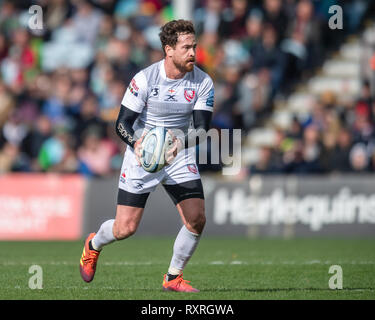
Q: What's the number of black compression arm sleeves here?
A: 2